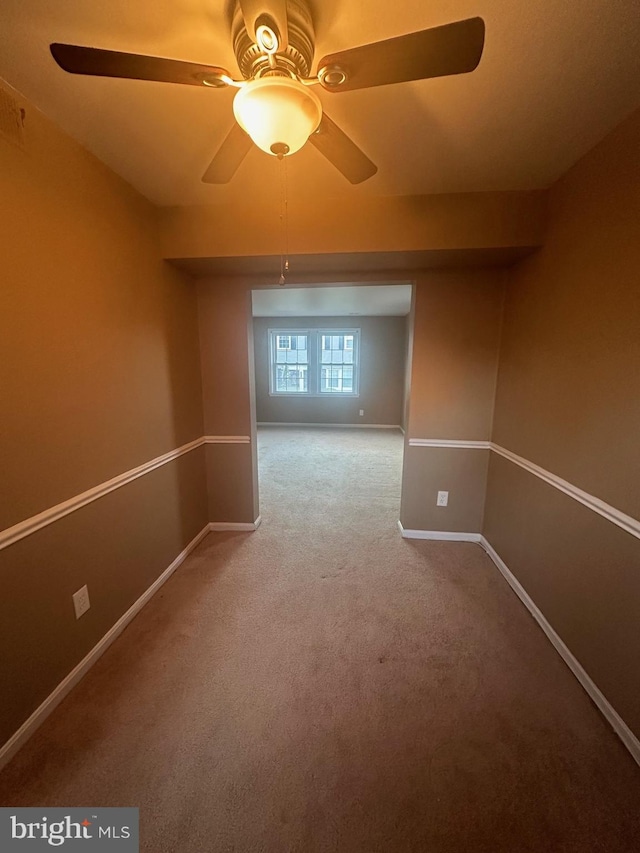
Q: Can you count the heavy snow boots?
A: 0